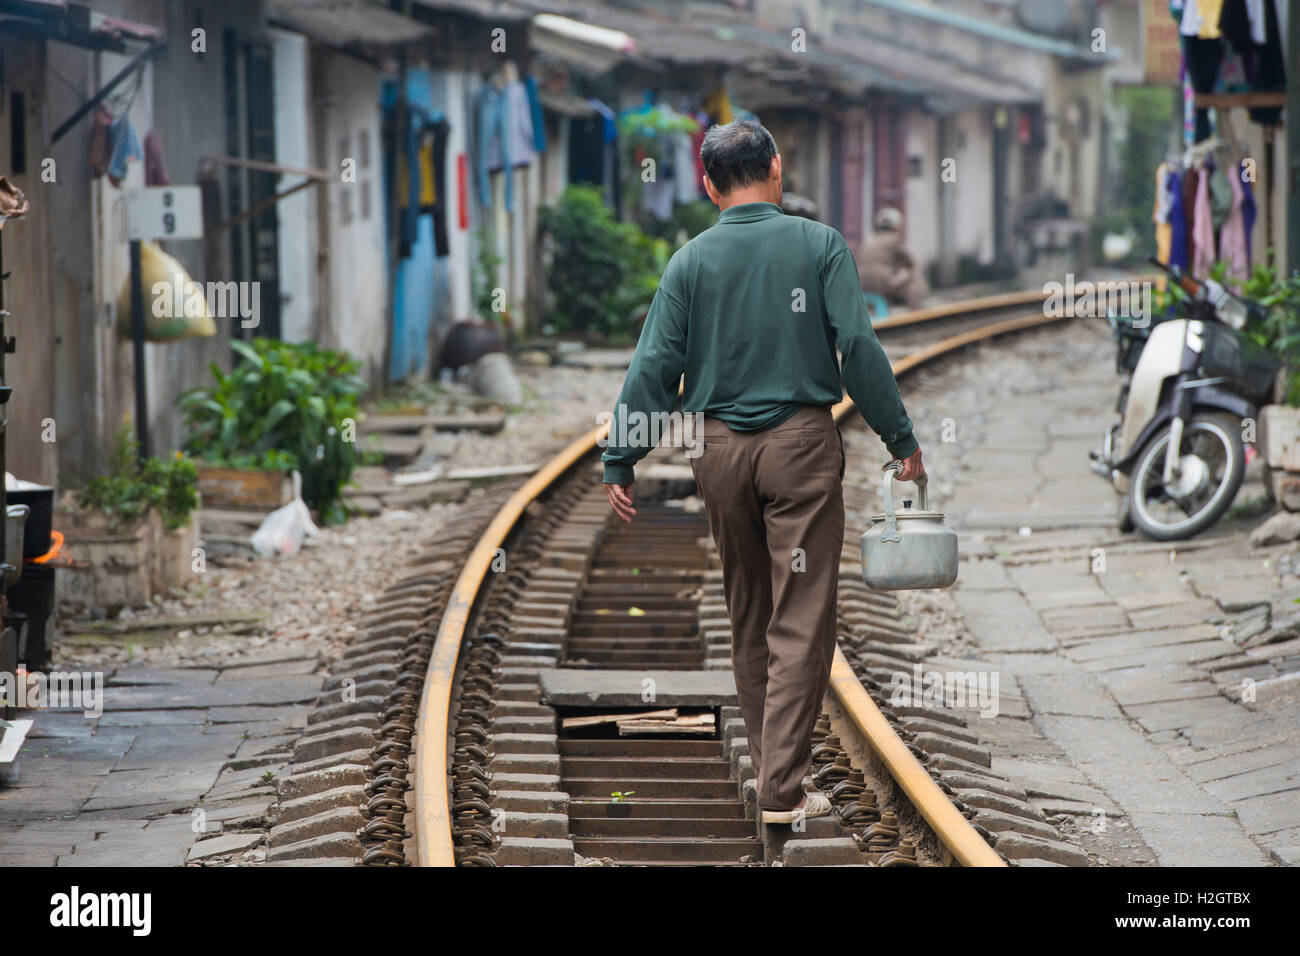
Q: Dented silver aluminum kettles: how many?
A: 1